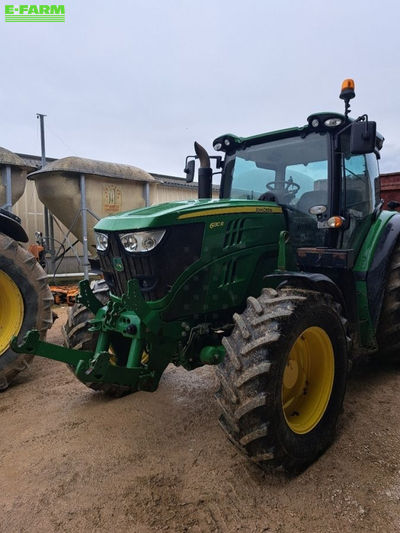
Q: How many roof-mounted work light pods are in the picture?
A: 2